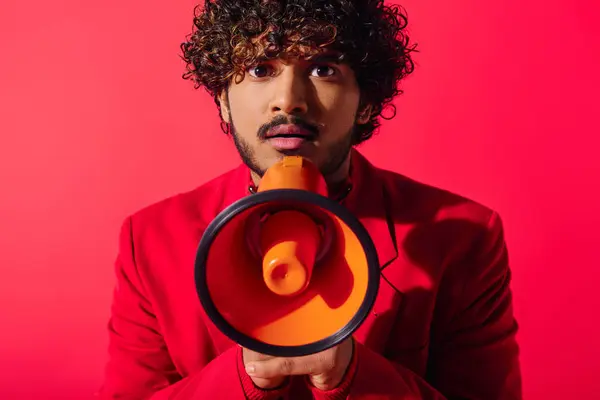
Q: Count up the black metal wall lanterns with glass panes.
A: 0